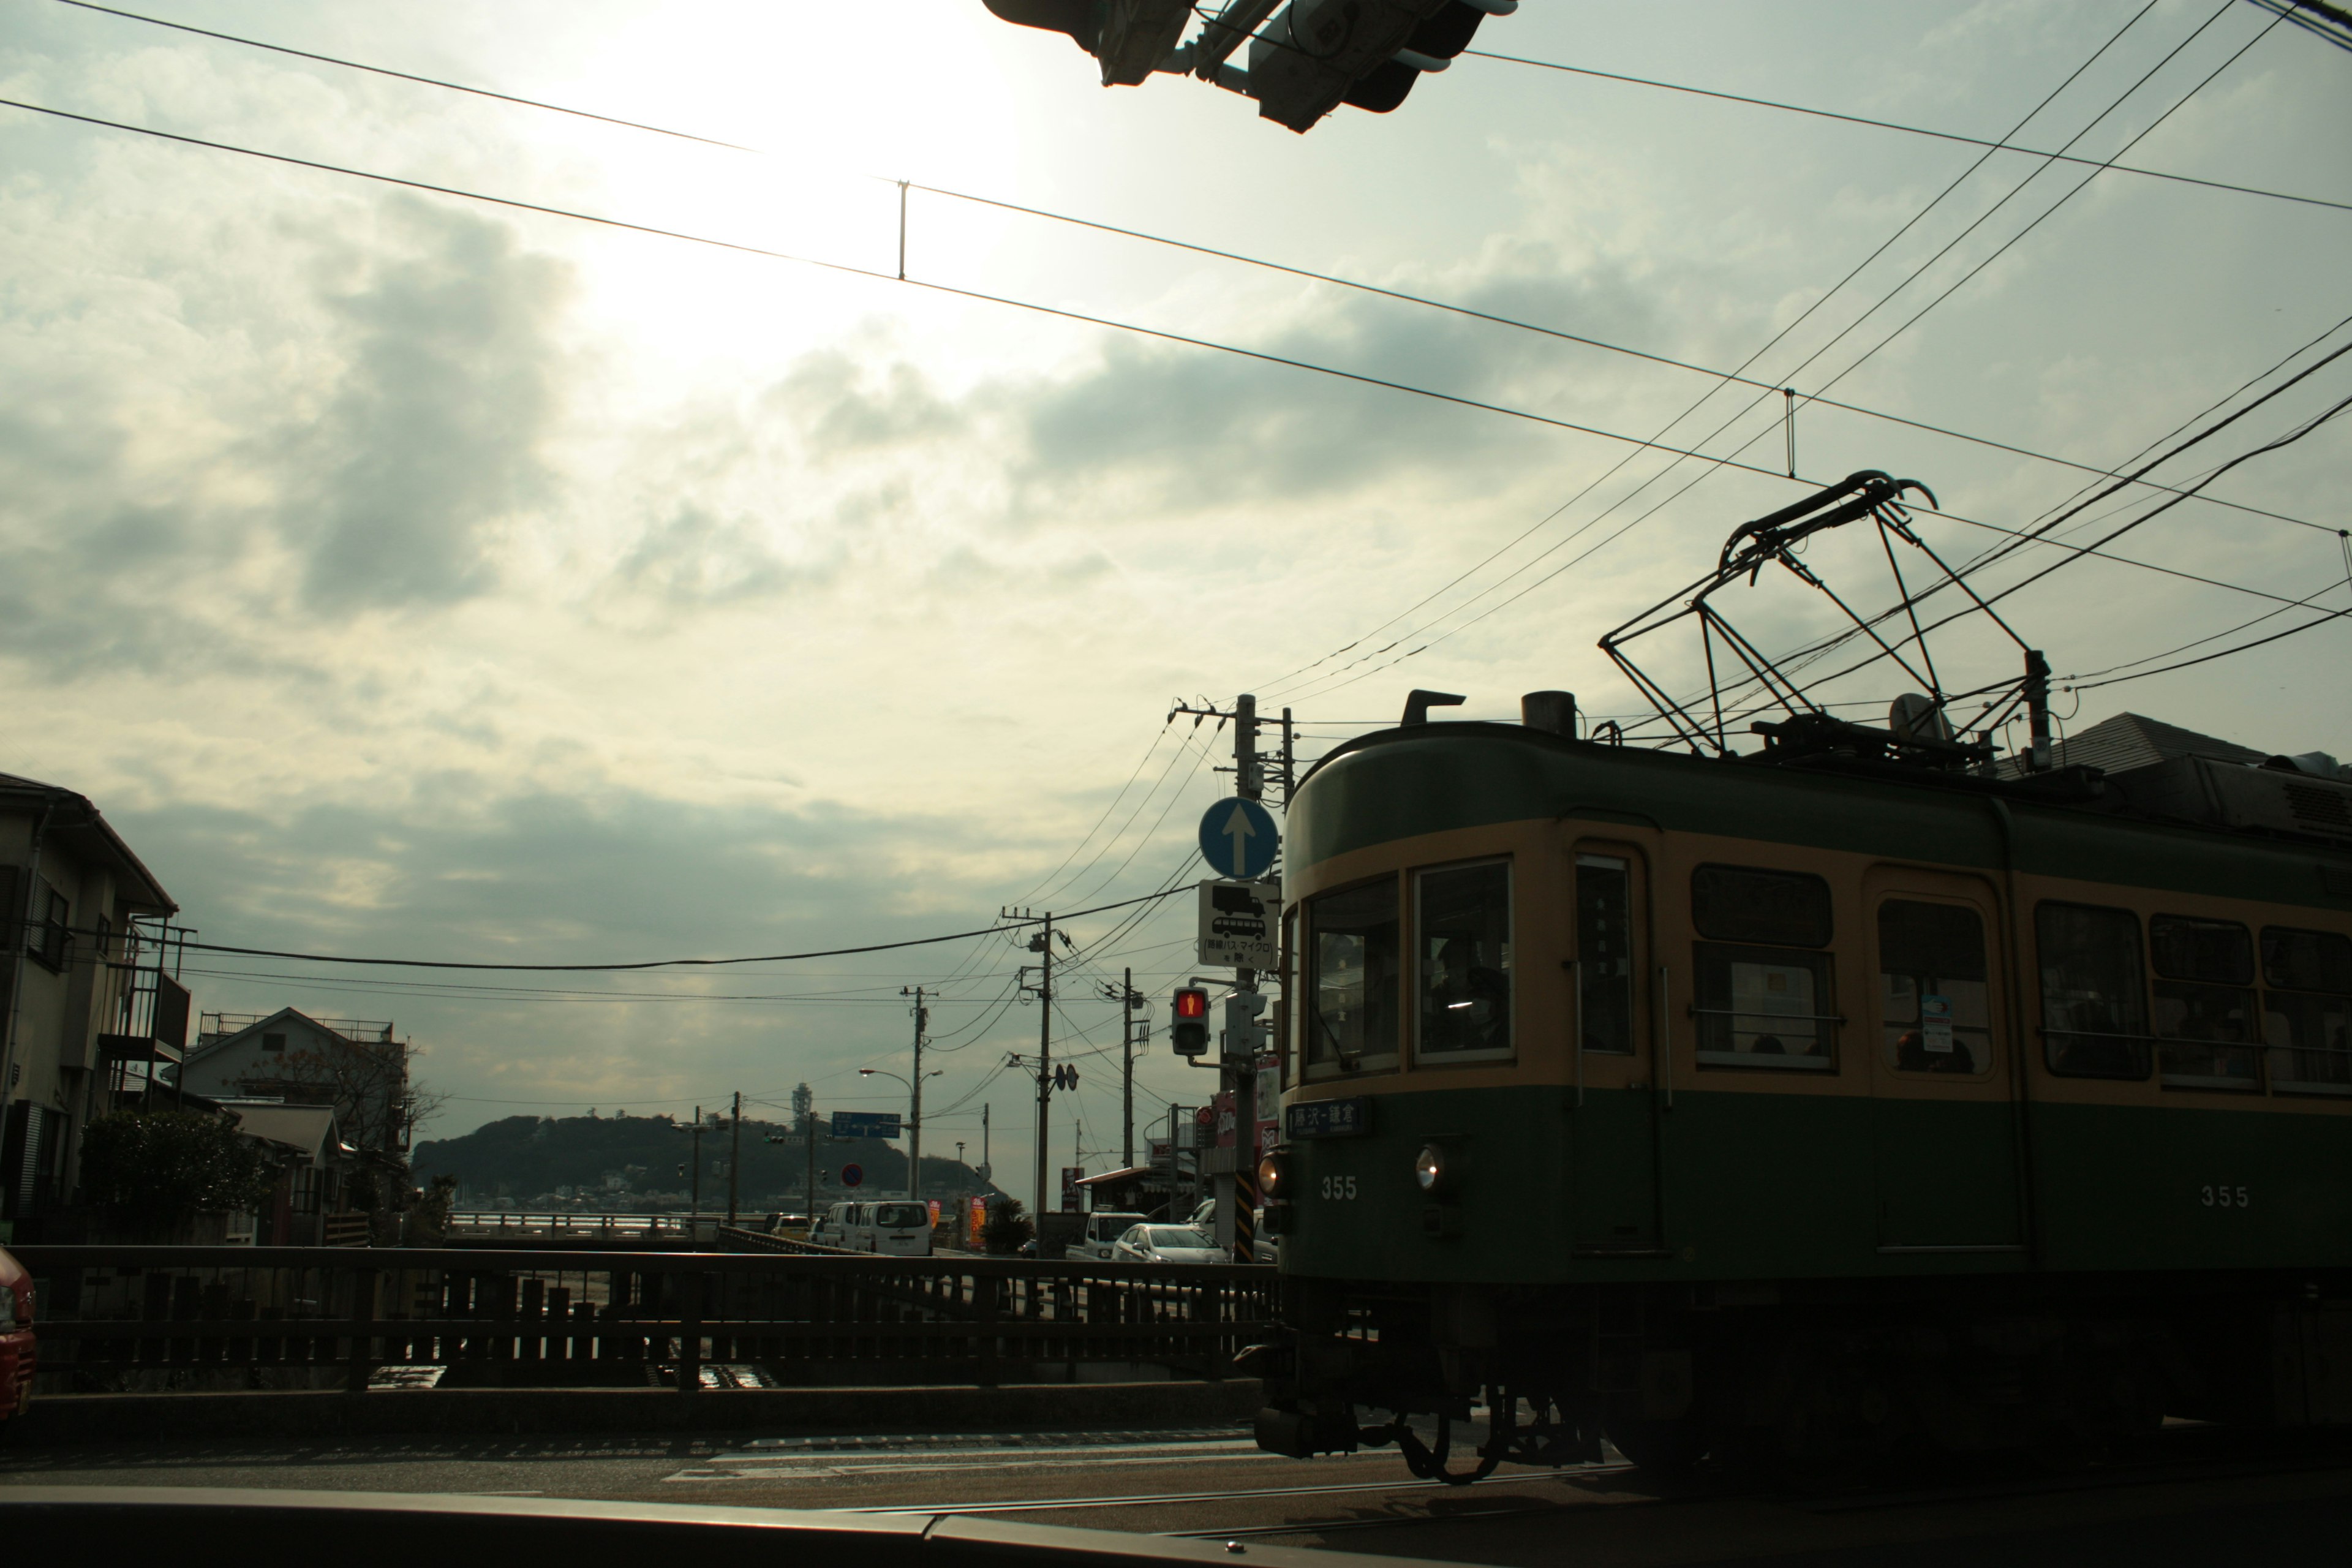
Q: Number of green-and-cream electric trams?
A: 1